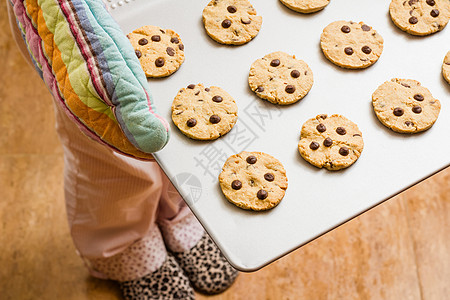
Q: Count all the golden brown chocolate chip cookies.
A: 11